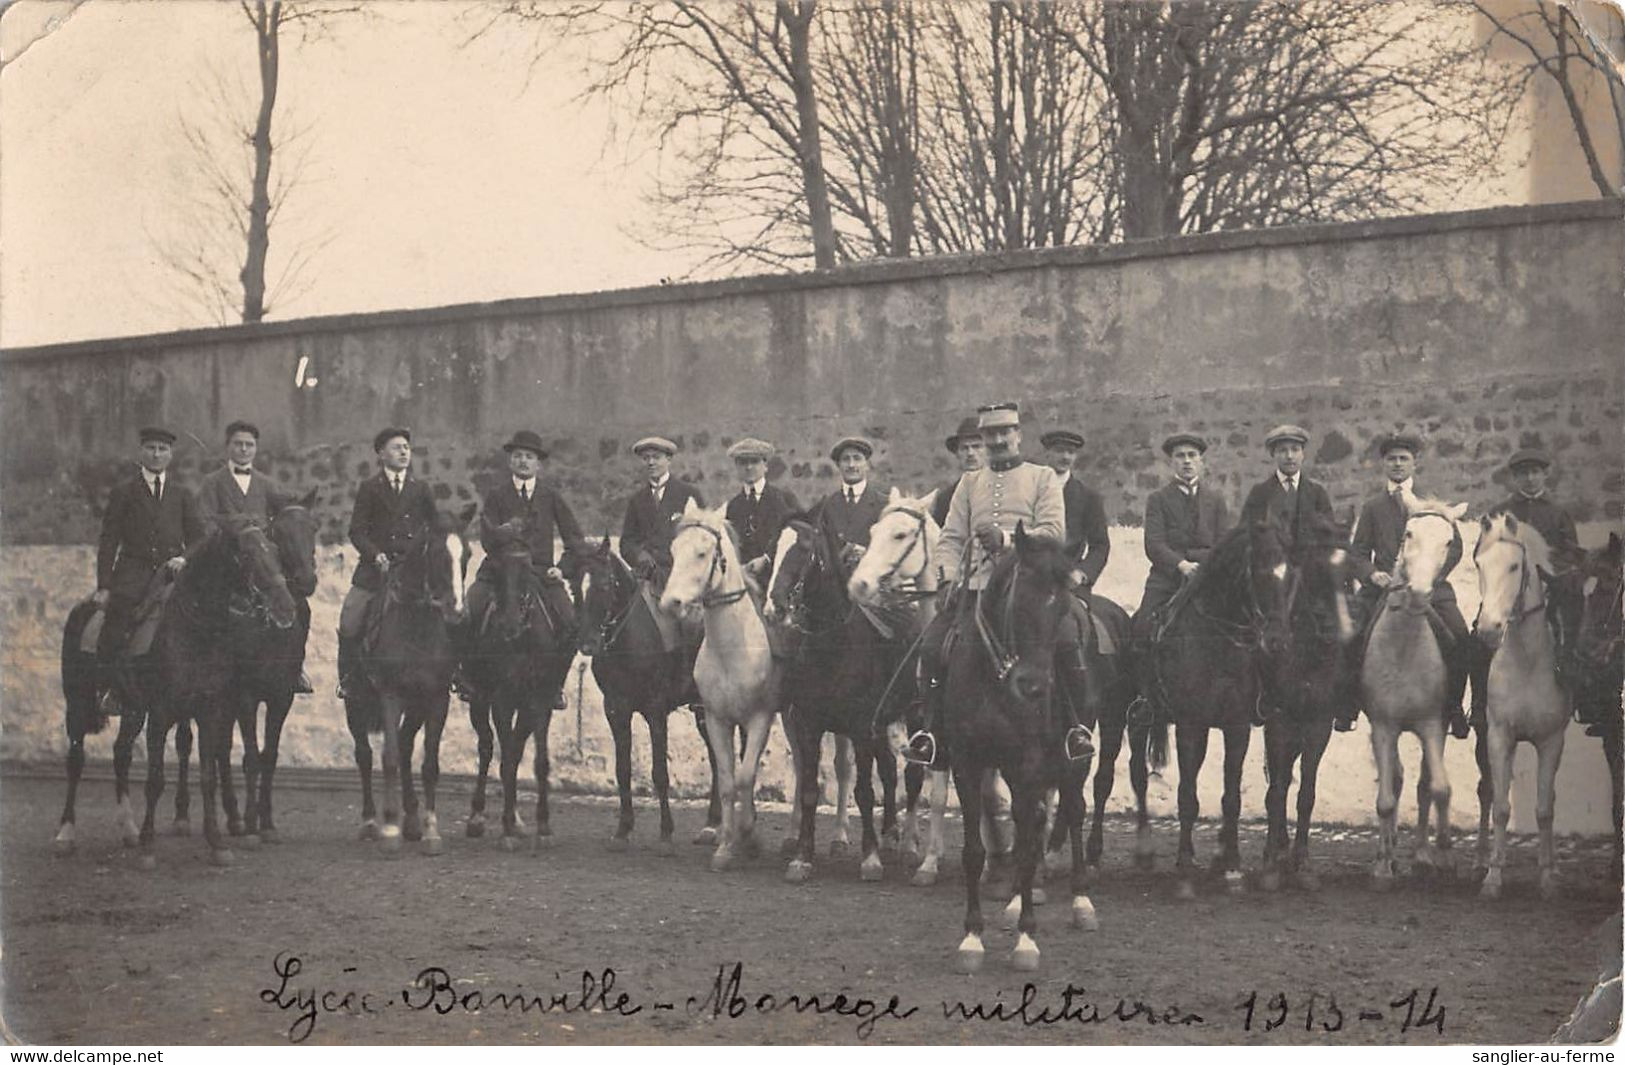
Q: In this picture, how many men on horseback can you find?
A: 14